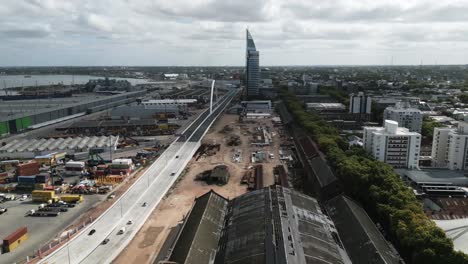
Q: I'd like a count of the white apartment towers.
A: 4